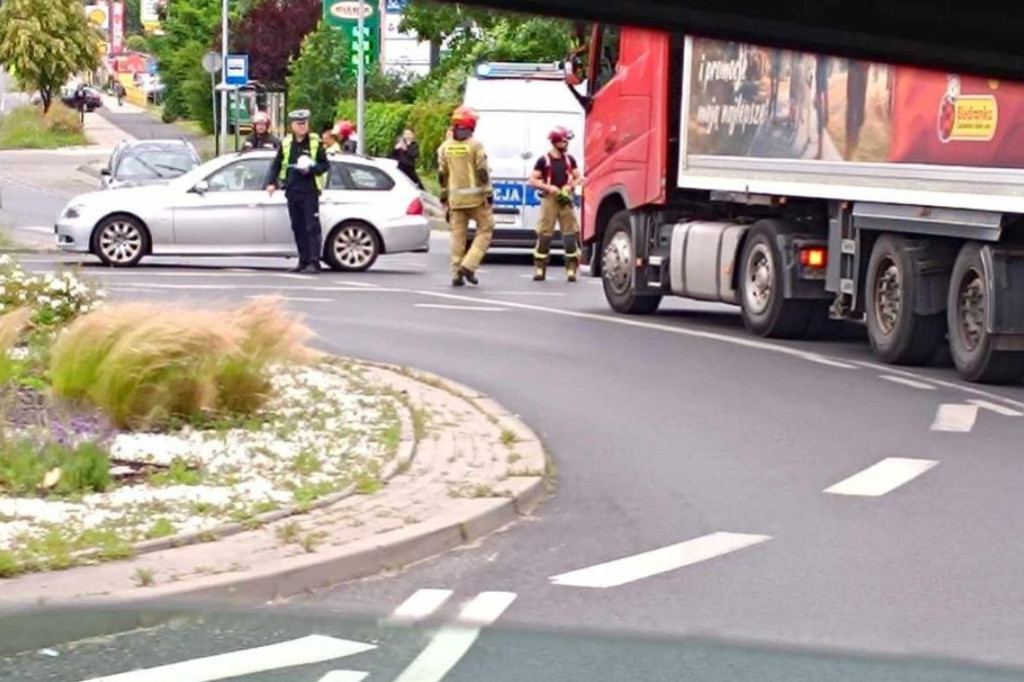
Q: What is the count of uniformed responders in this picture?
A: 5